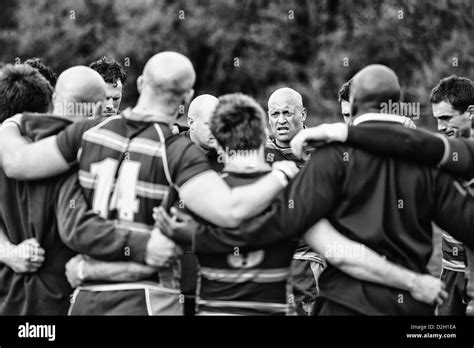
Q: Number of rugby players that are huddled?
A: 11